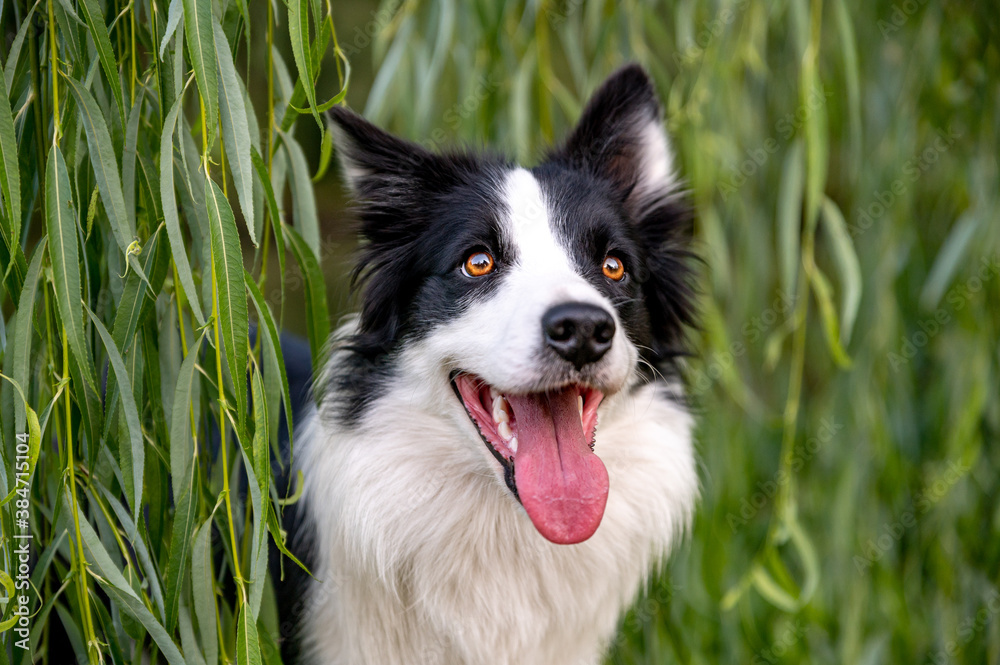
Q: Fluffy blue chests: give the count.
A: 0